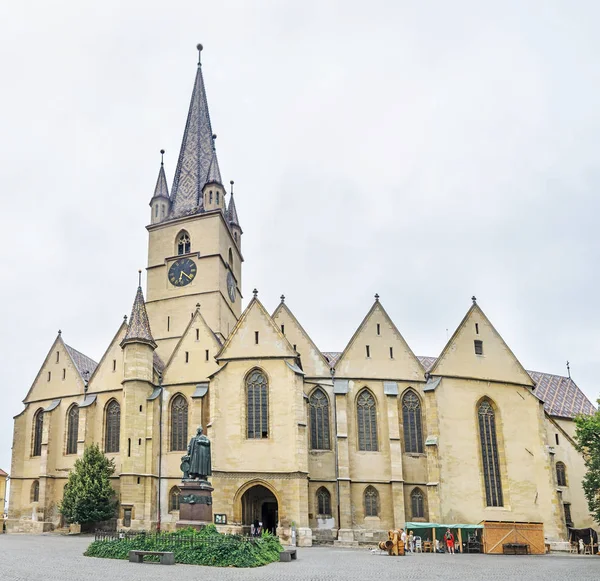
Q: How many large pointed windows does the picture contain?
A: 9